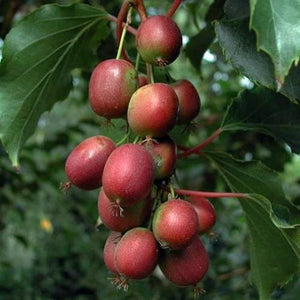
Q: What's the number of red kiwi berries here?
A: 14